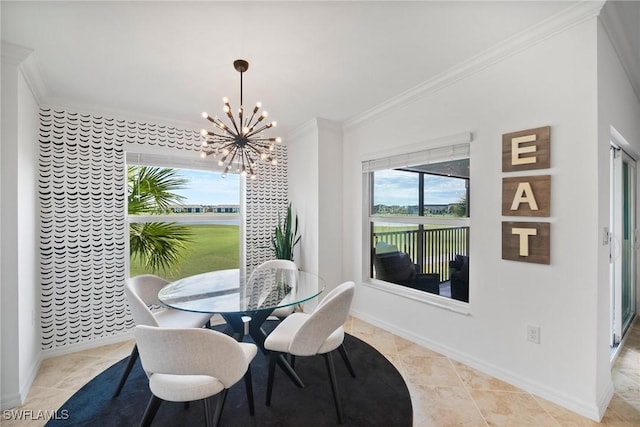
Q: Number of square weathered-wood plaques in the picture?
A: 3